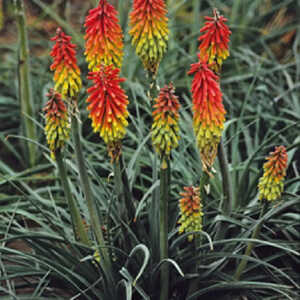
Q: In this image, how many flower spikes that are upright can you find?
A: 10